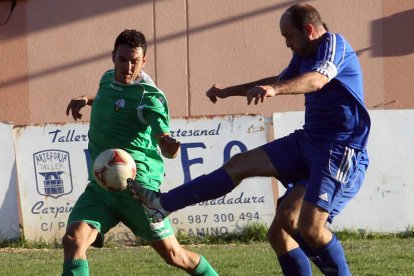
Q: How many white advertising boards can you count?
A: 3